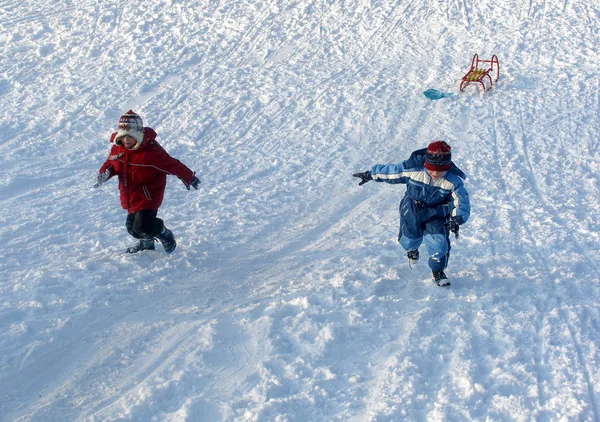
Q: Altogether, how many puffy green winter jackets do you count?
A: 0